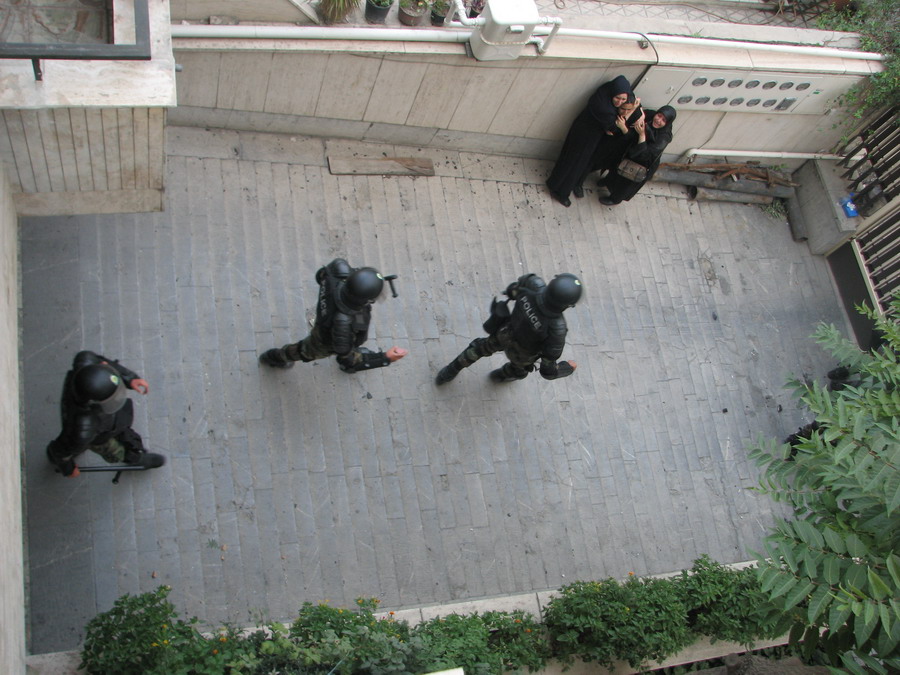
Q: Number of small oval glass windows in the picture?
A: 13